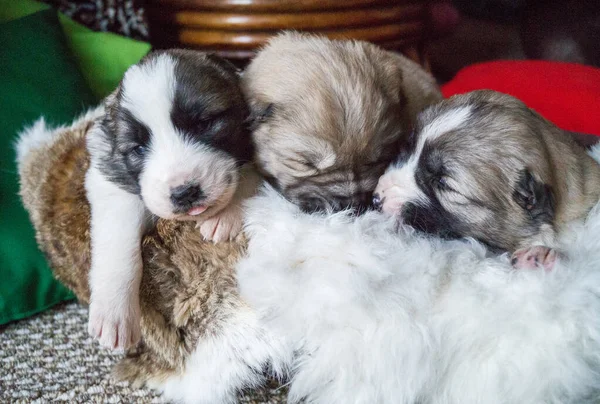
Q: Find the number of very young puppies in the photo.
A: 3